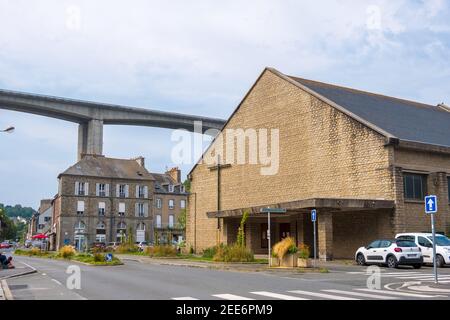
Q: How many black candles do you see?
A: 0